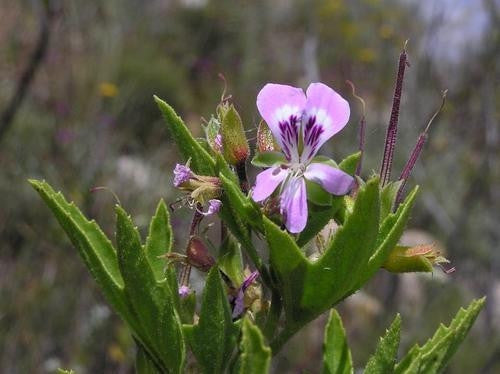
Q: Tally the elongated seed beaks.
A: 3